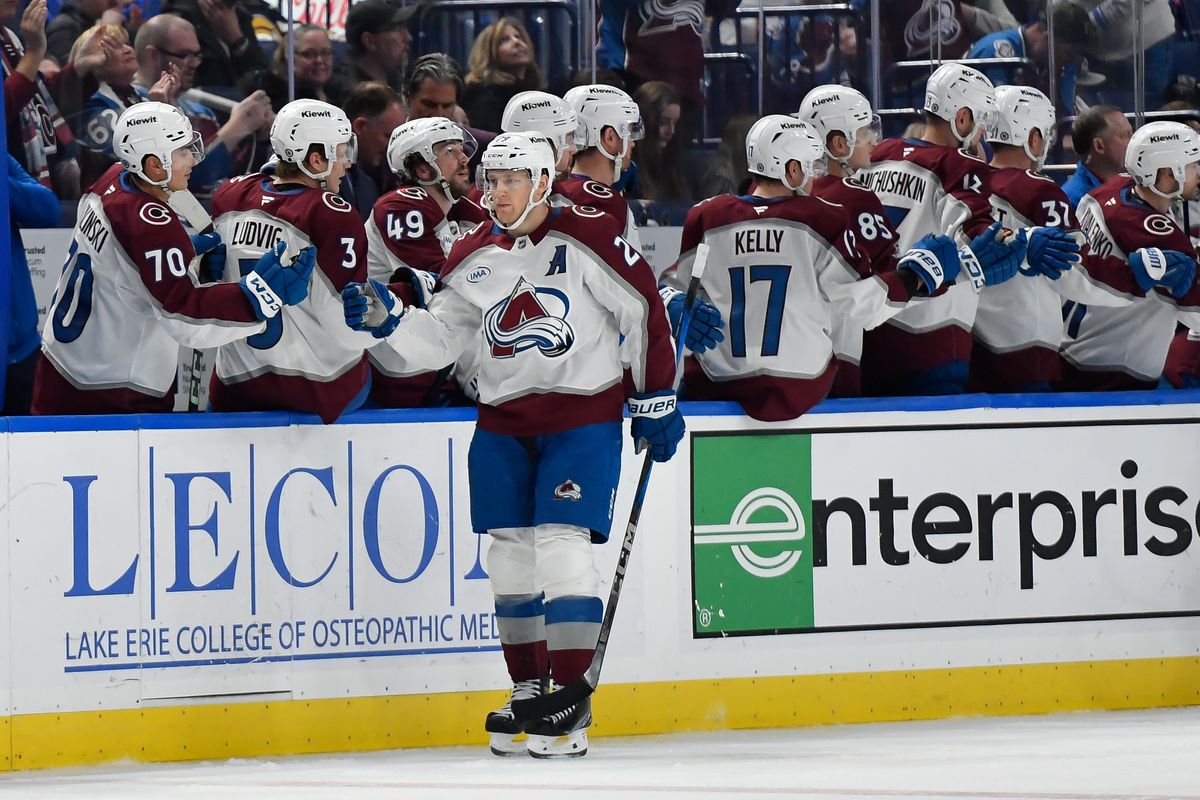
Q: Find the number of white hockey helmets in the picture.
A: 11